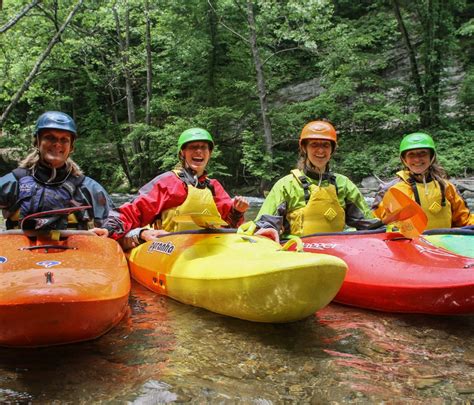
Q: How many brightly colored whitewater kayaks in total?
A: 4